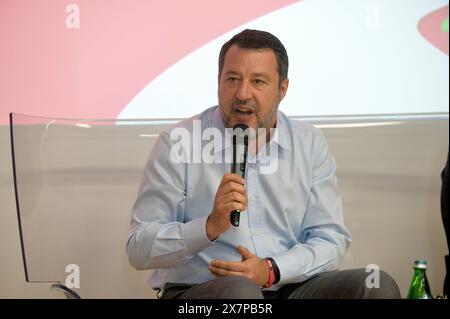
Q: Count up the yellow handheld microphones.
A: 0